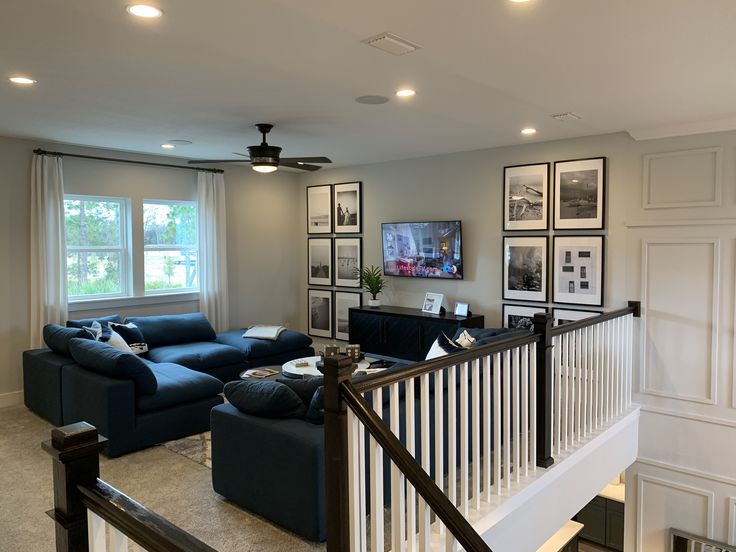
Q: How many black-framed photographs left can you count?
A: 6